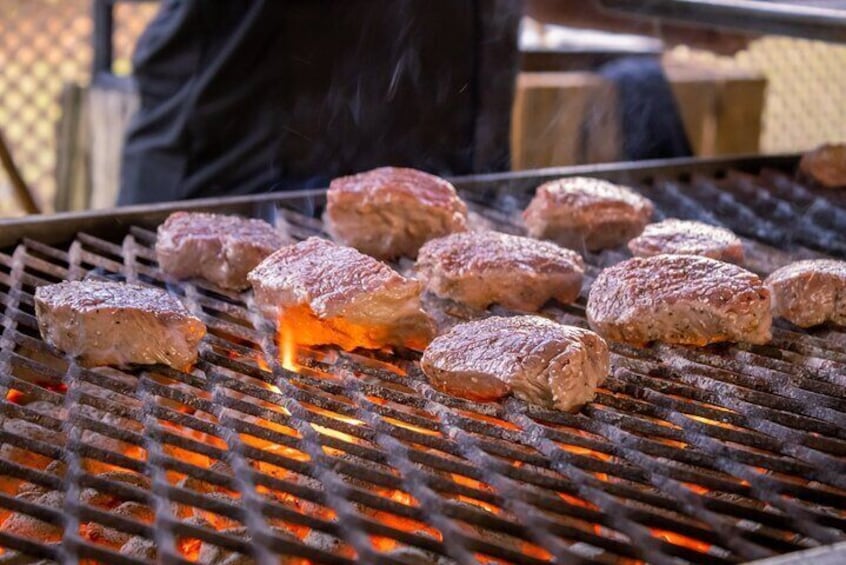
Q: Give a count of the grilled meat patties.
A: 11